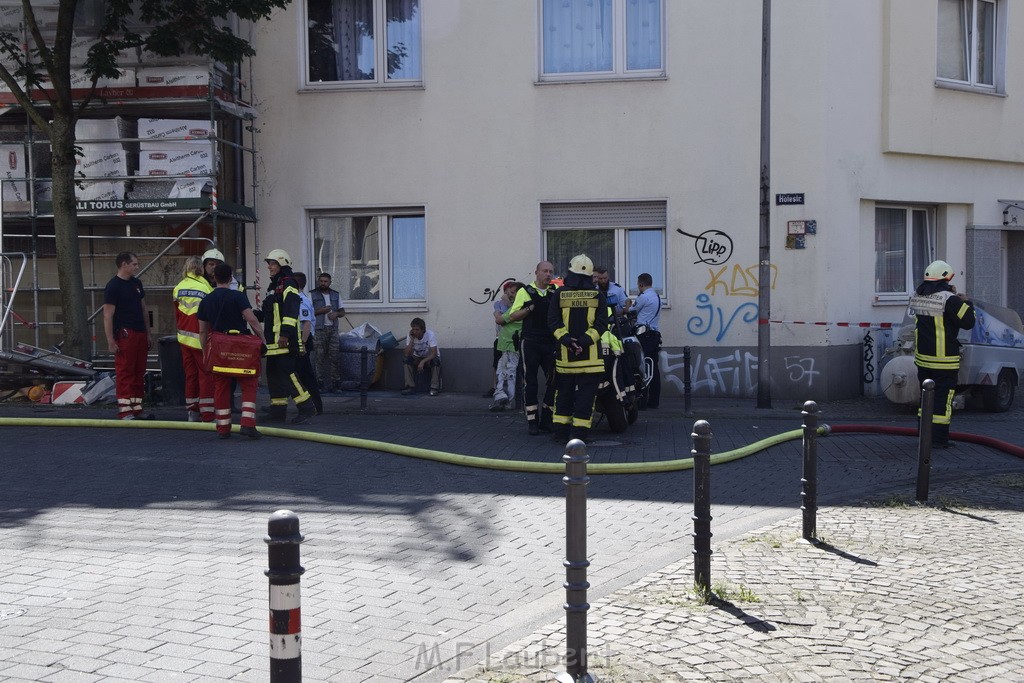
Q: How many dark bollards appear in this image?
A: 7